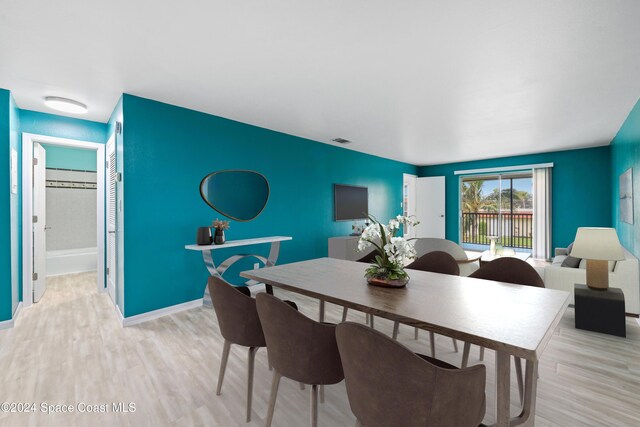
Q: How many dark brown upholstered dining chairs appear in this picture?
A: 6